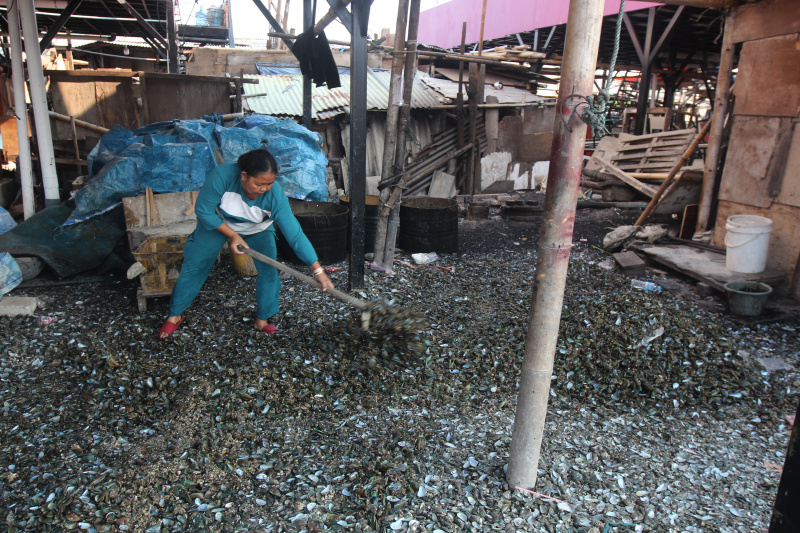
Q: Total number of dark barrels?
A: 3